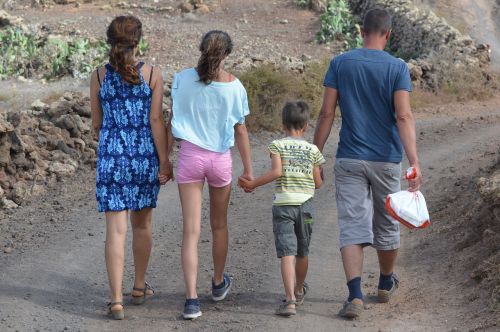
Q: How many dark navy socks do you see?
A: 2